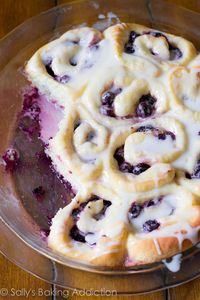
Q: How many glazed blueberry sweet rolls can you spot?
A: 9